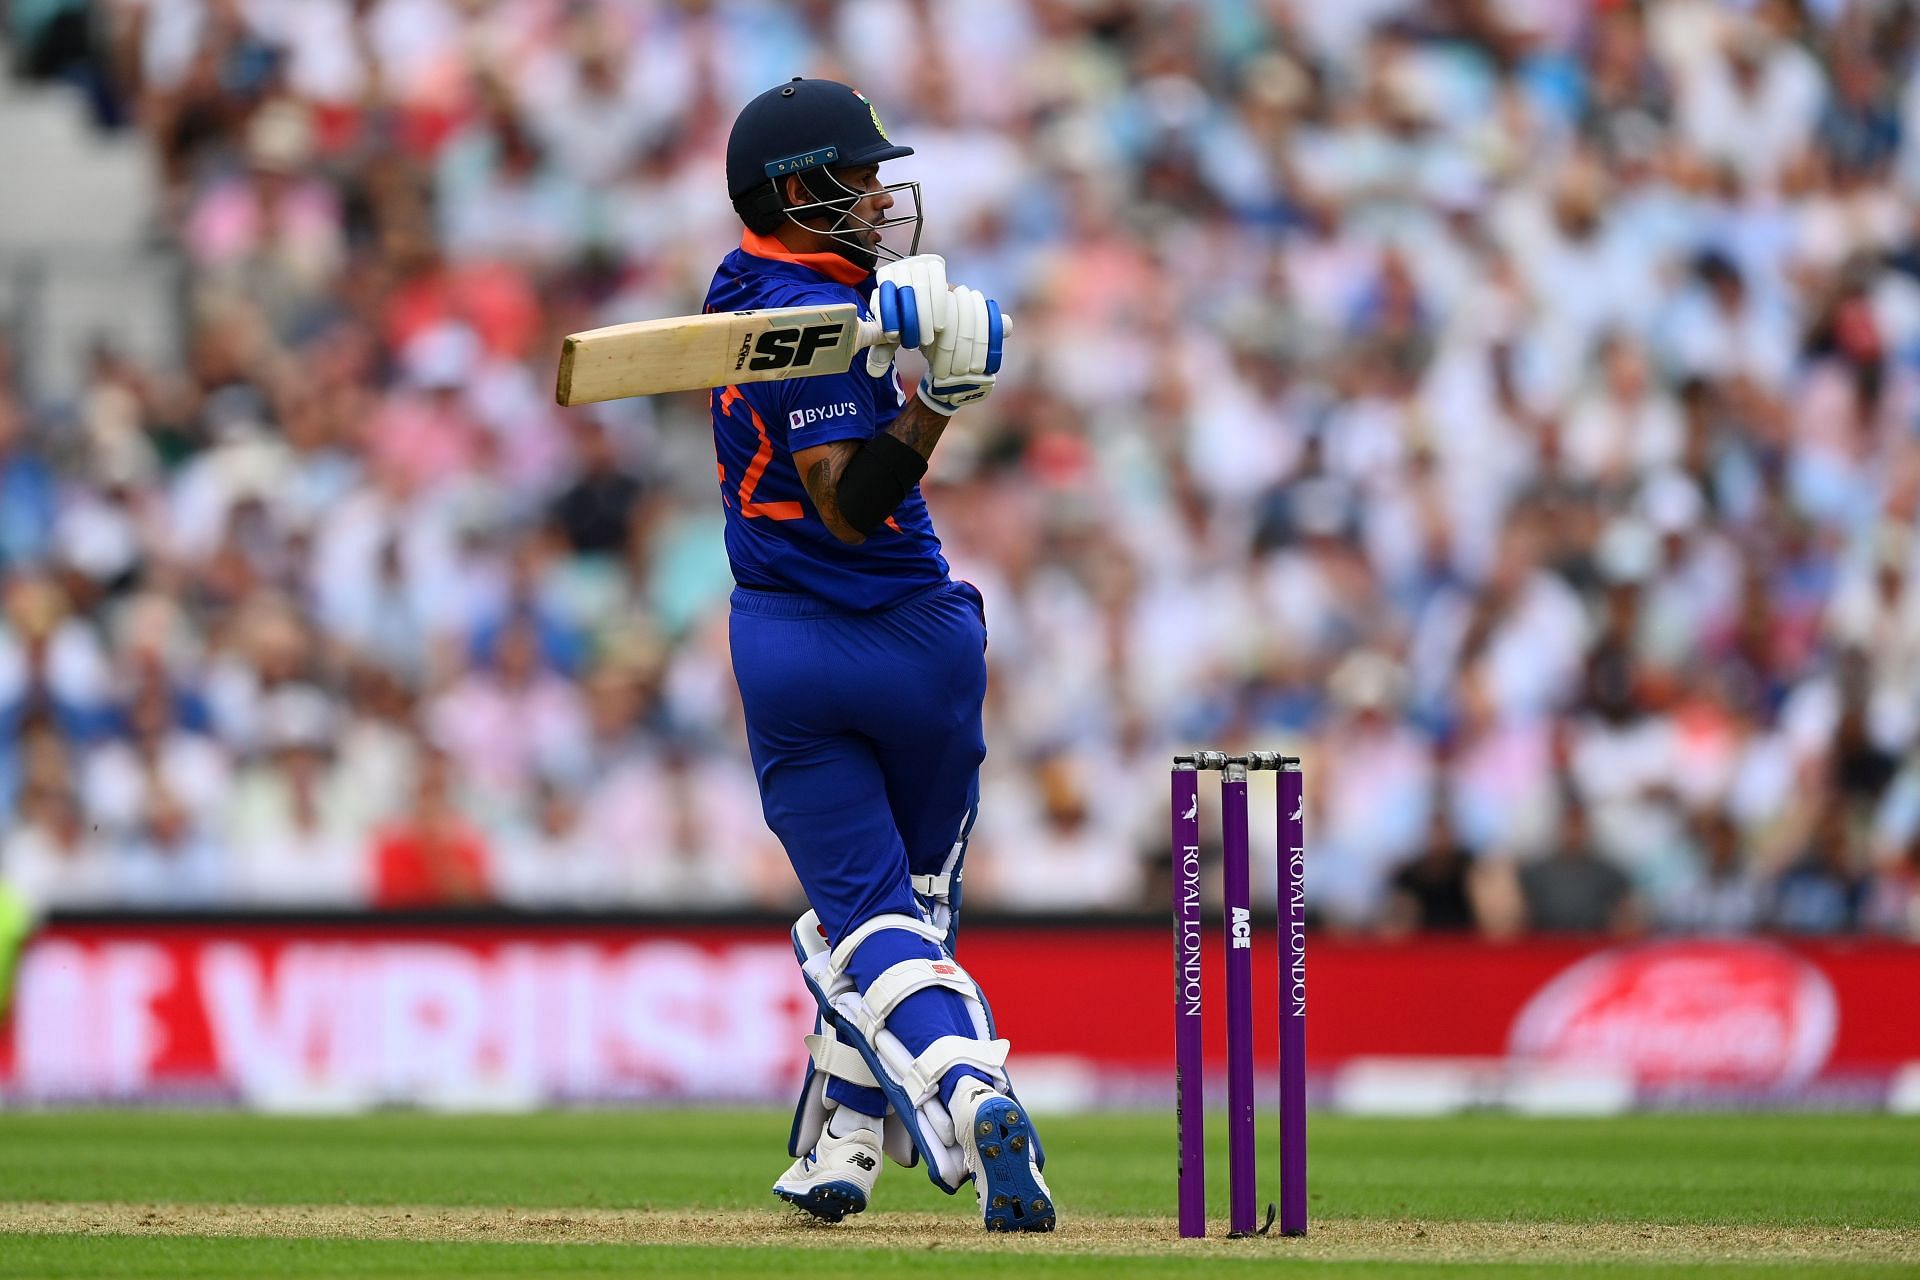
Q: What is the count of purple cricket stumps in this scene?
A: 3